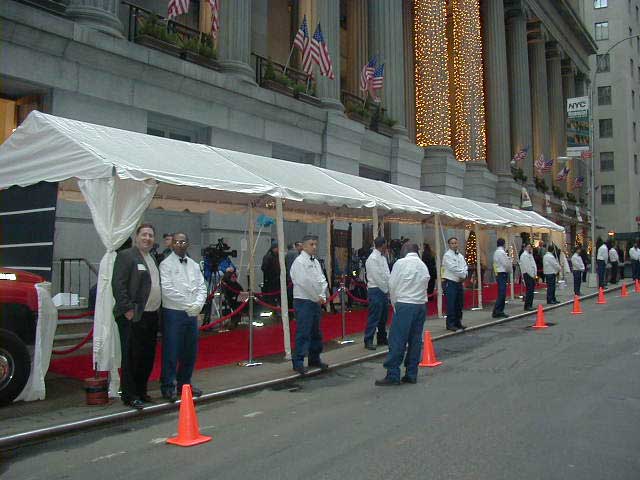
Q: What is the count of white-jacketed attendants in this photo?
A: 12